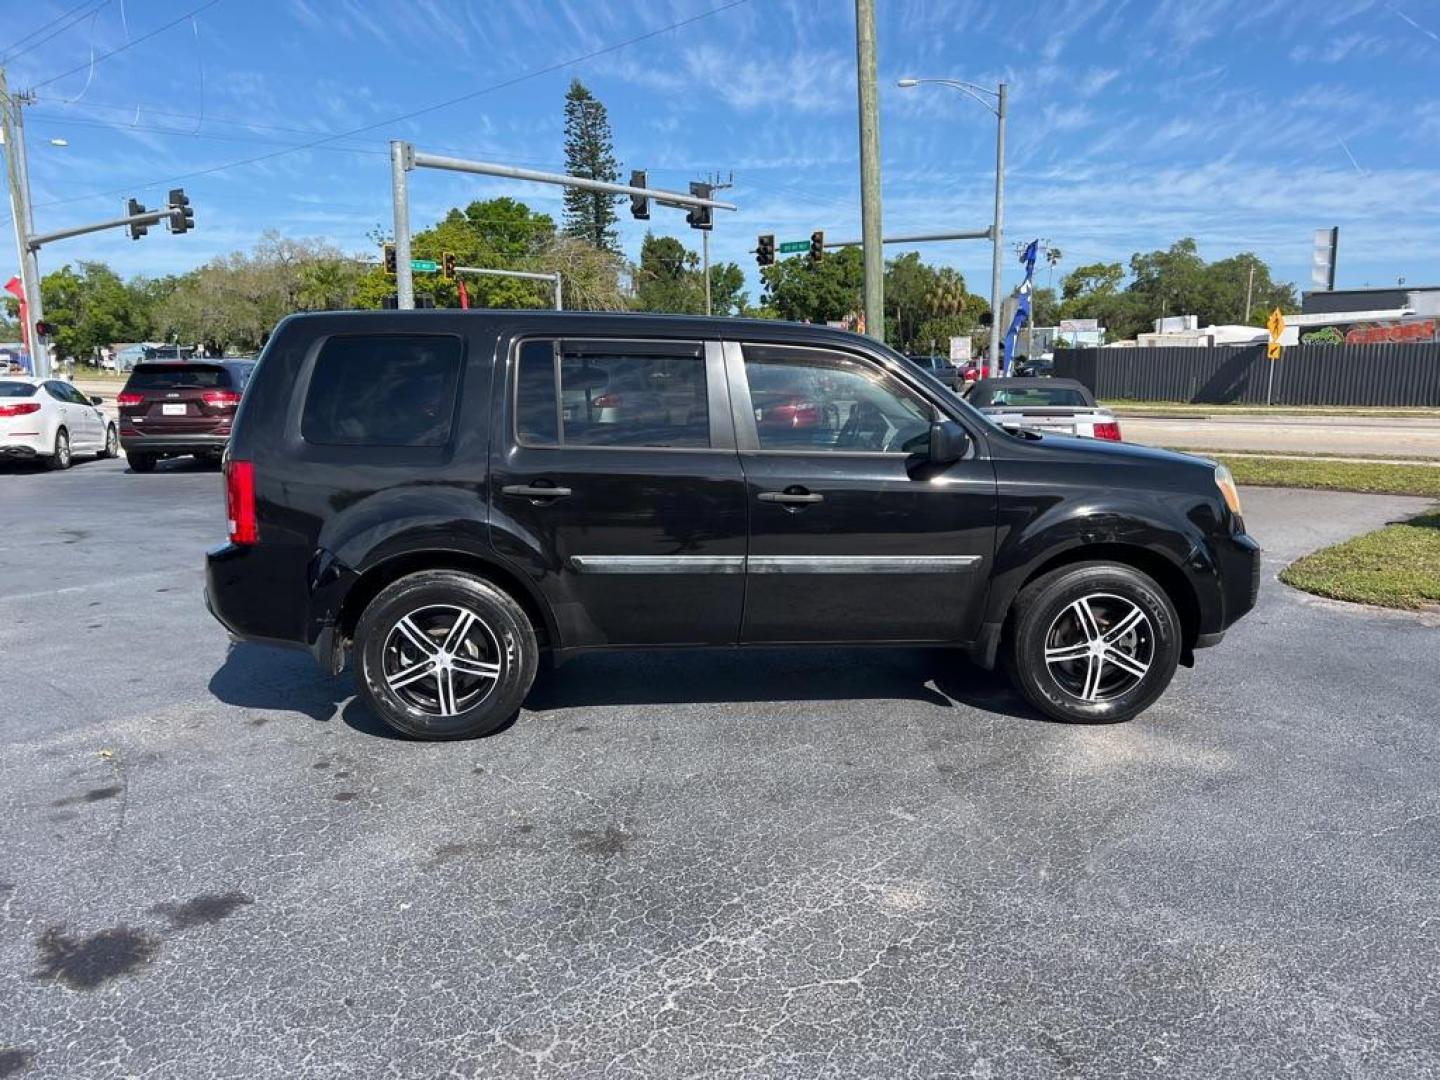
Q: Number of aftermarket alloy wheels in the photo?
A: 2